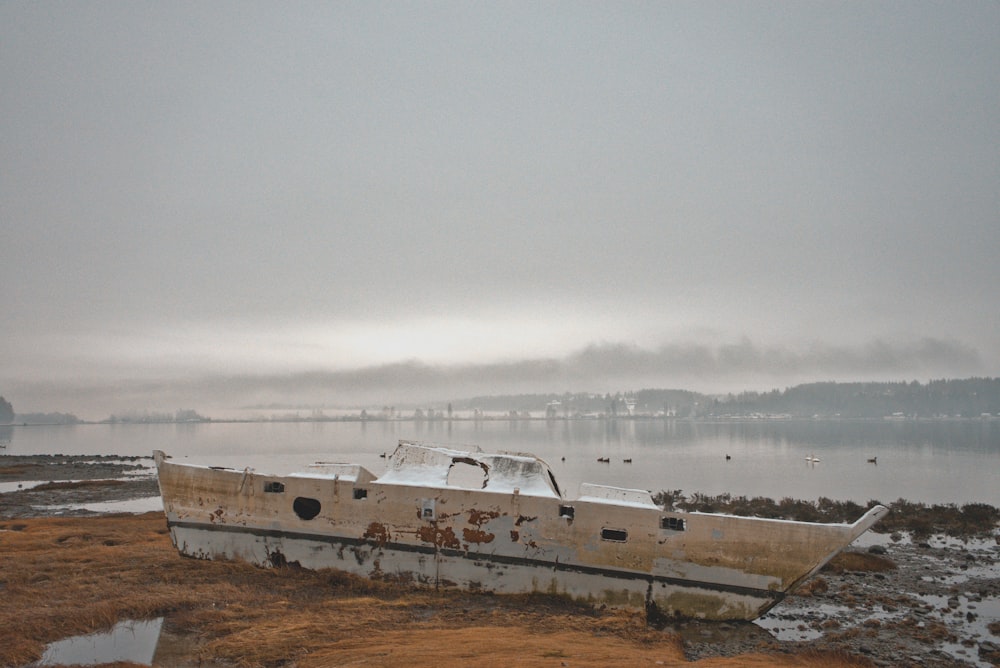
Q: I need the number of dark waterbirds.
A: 7